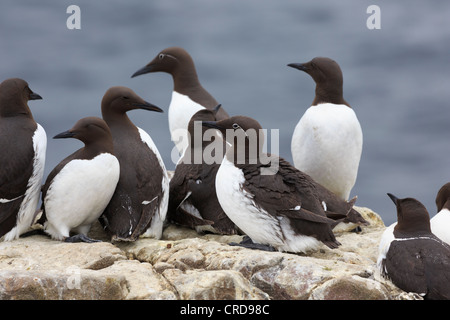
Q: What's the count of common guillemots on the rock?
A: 9